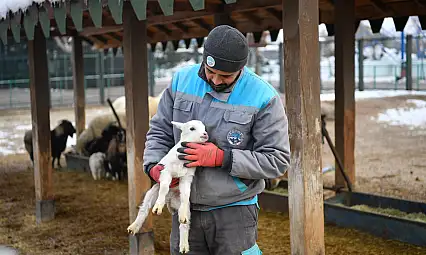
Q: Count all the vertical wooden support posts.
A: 5